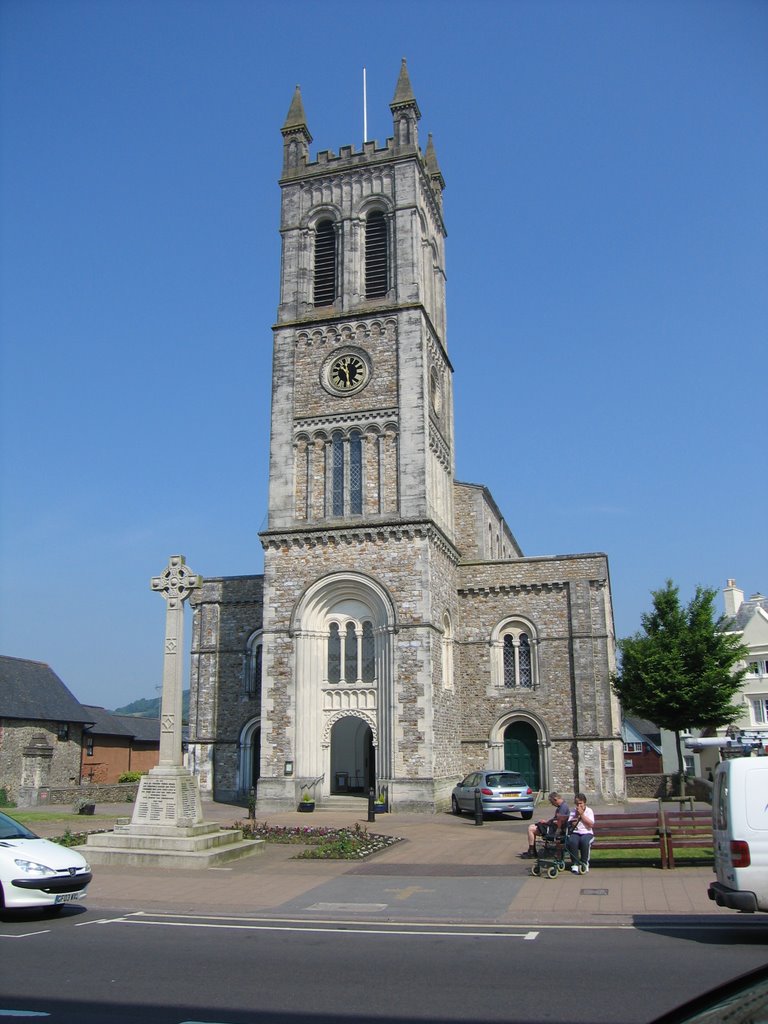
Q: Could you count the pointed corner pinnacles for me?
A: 3